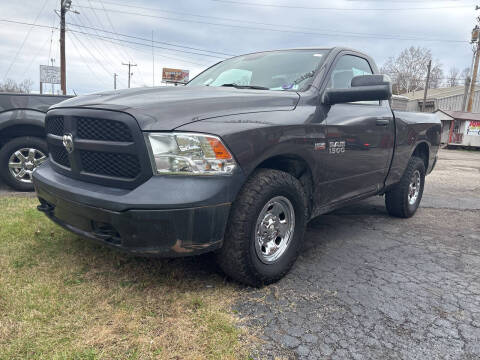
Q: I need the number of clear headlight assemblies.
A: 1